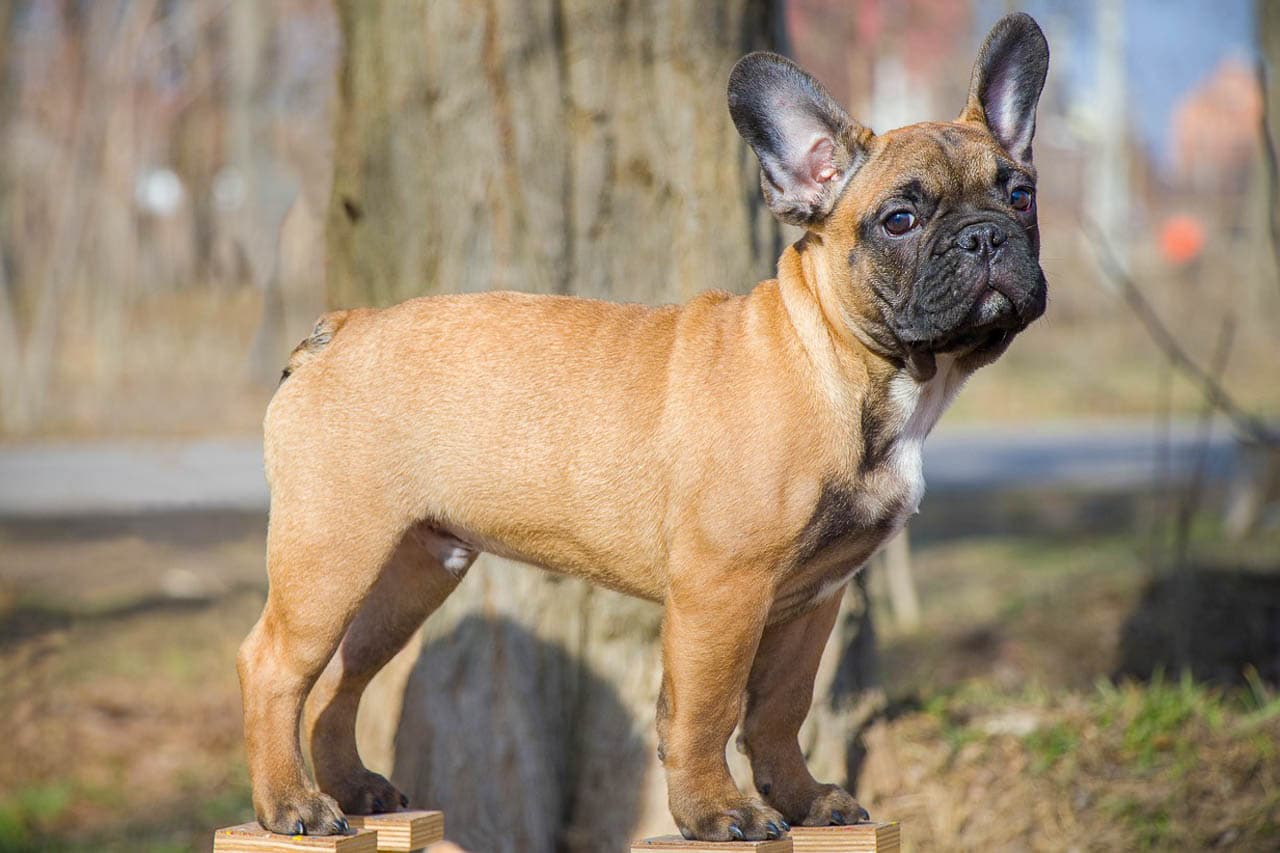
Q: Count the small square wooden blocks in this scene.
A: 4